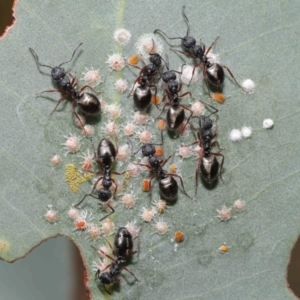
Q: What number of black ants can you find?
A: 8